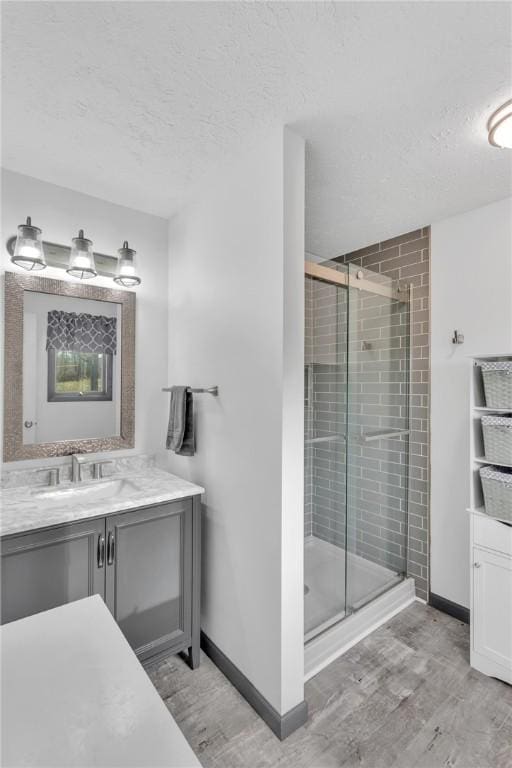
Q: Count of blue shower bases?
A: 0